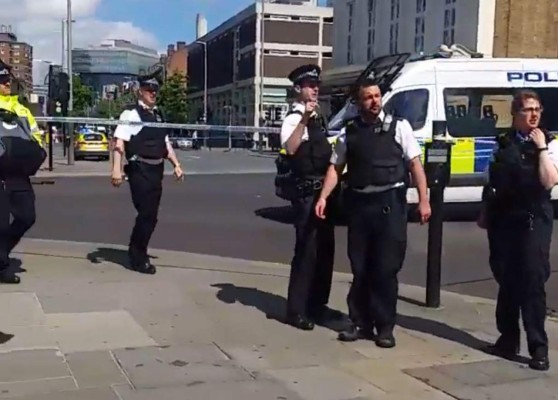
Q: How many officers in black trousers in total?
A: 5